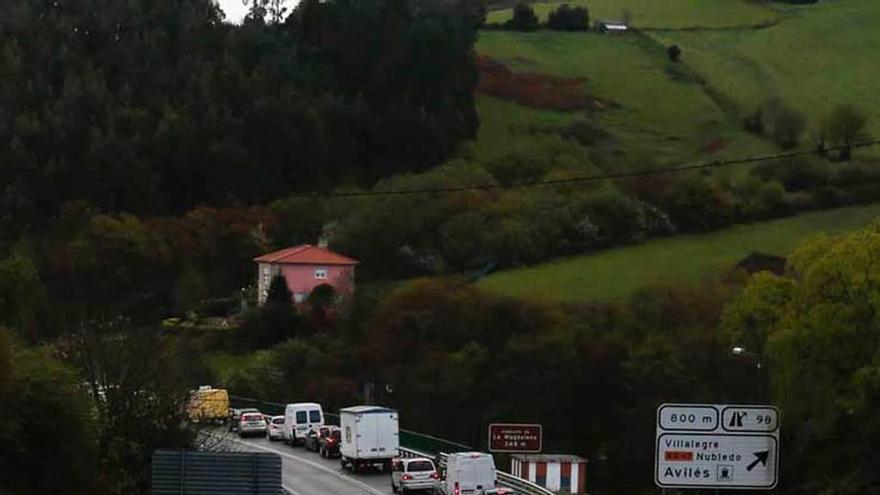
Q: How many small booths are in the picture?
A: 1